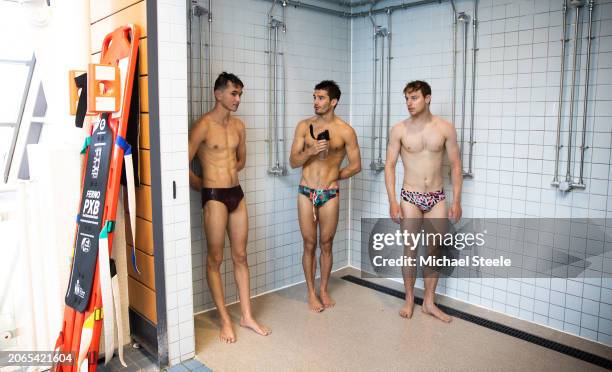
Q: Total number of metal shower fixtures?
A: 5